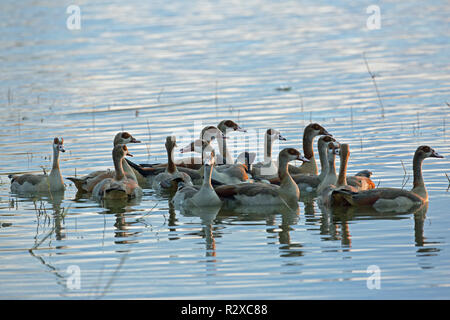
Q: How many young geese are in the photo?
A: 0